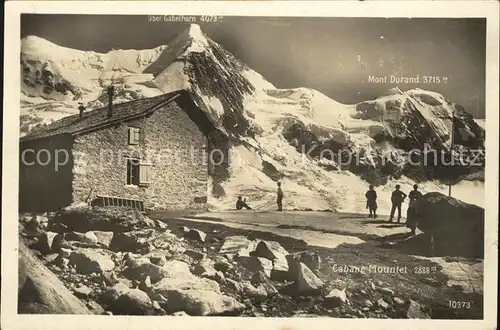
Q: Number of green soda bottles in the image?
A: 0